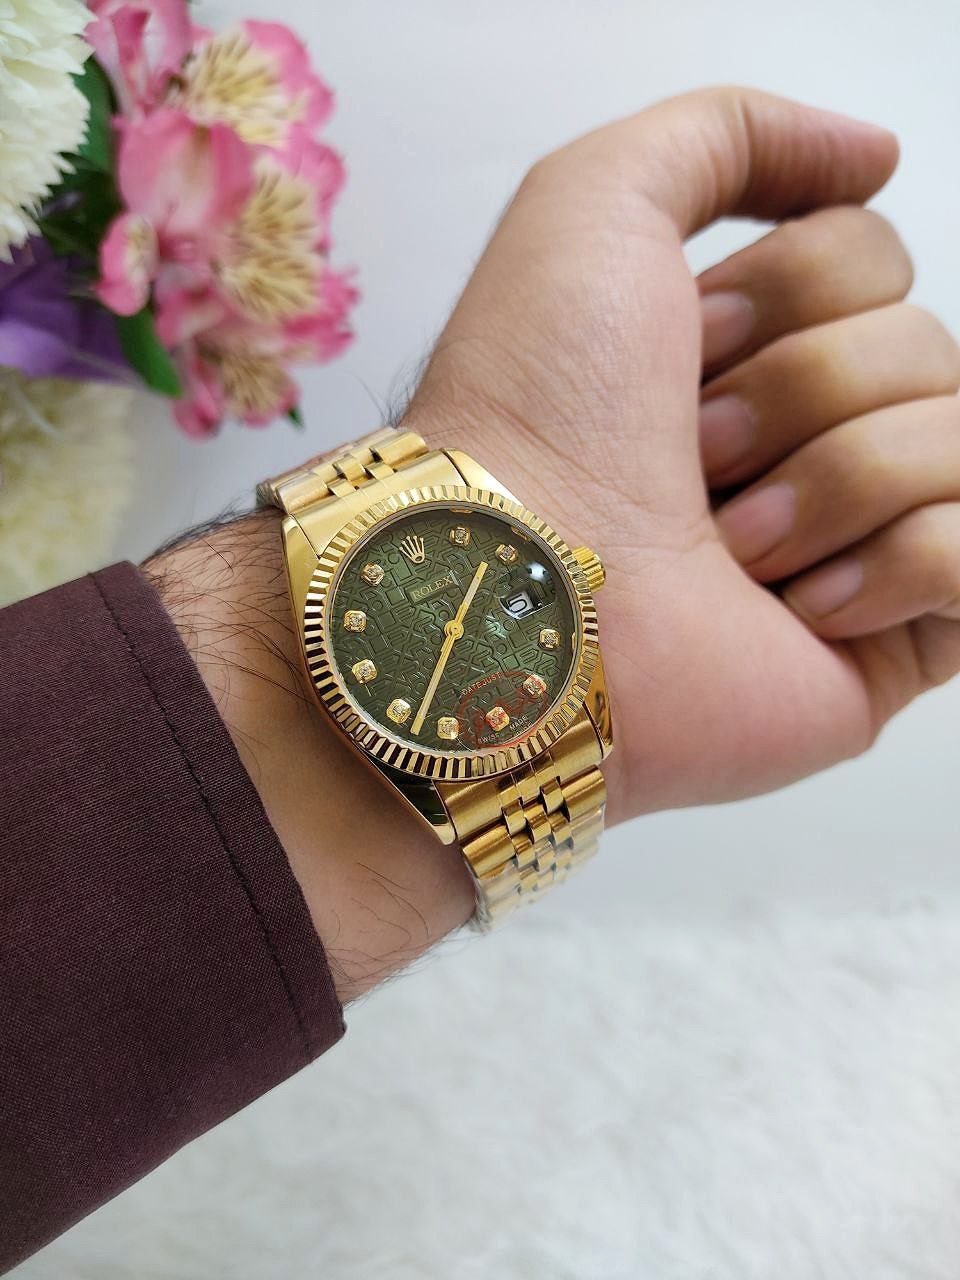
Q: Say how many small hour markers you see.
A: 10